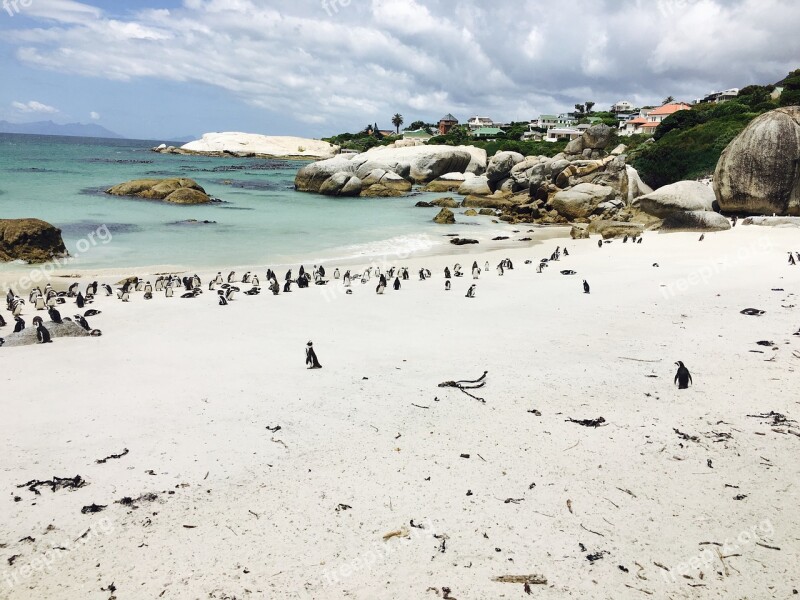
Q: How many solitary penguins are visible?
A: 2